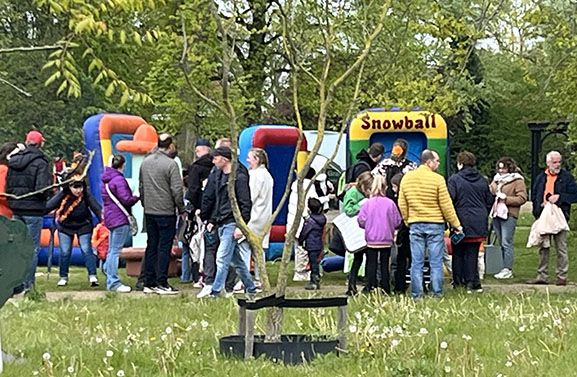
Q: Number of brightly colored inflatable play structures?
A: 3